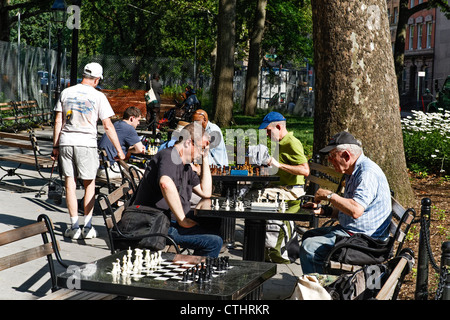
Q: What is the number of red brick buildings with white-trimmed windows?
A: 1